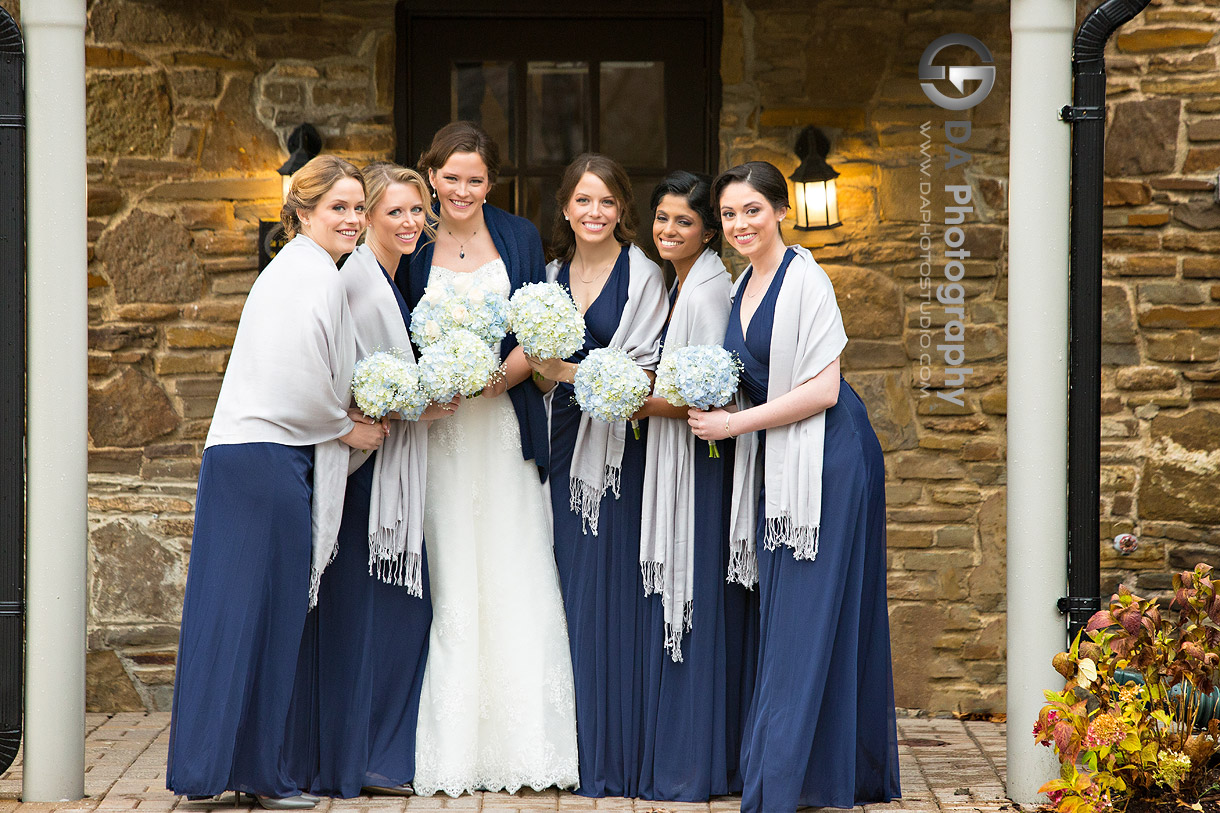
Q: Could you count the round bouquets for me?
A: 6